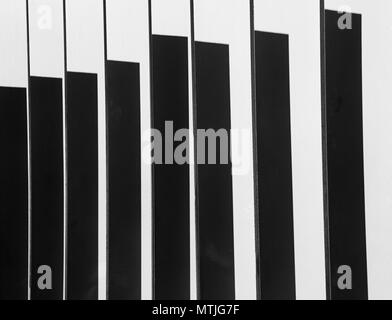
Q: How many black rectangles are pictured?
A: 8